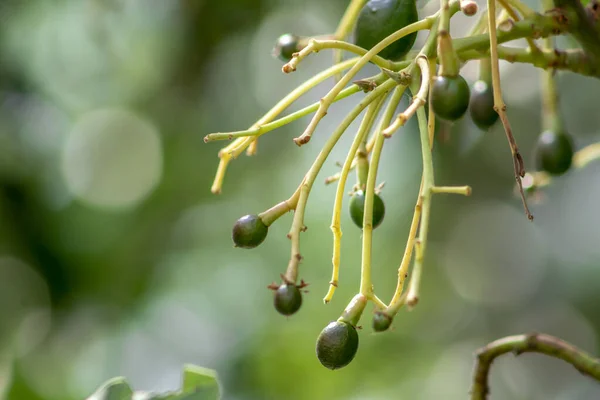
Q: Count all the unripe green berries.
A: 10